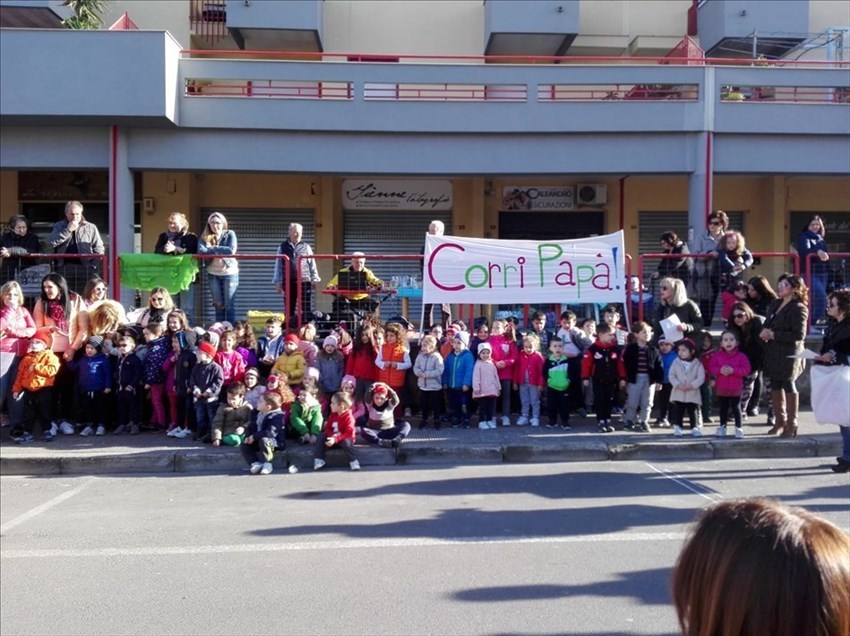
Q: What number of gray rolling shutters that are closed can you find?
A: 3